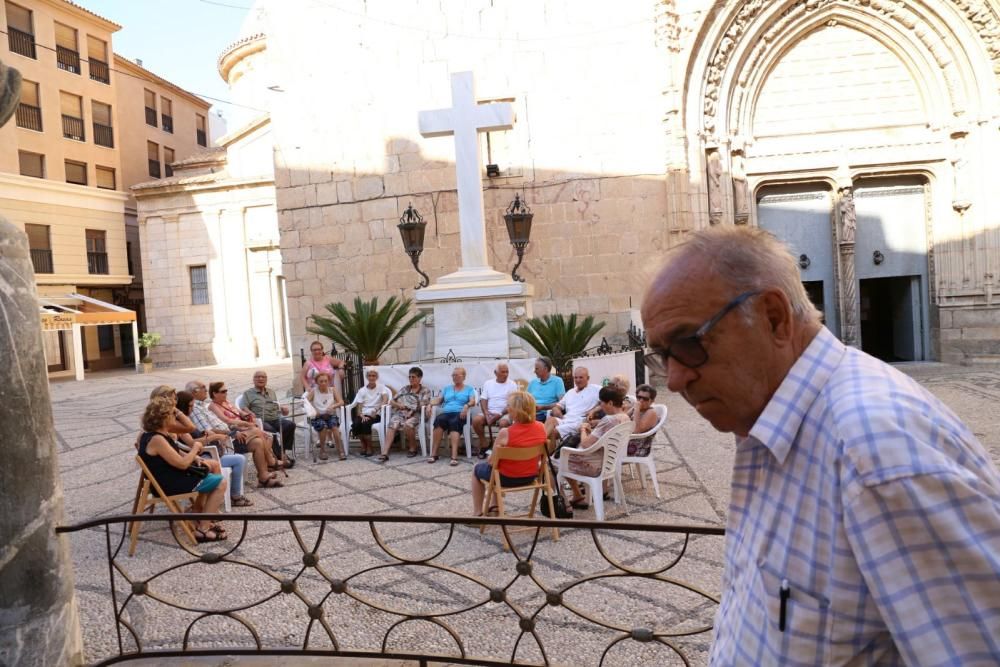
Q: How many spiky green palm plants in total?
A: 2